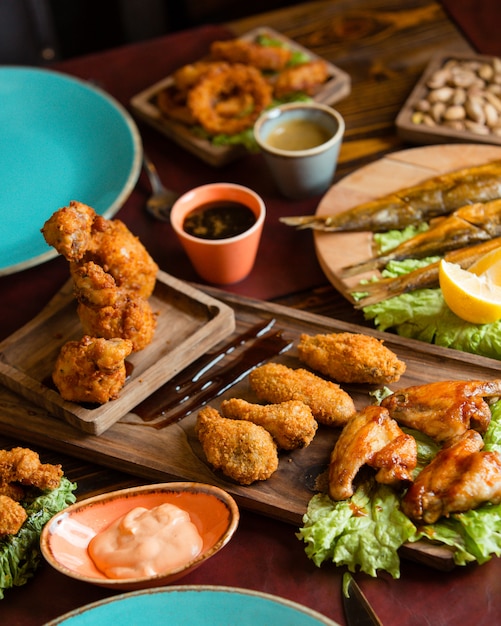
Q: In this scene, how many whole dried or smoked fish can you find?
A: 3